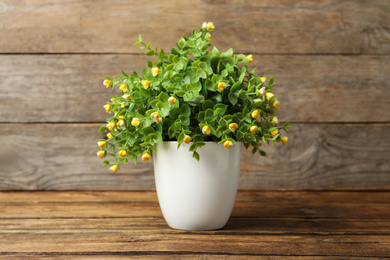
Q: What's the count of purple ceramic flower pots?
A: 0